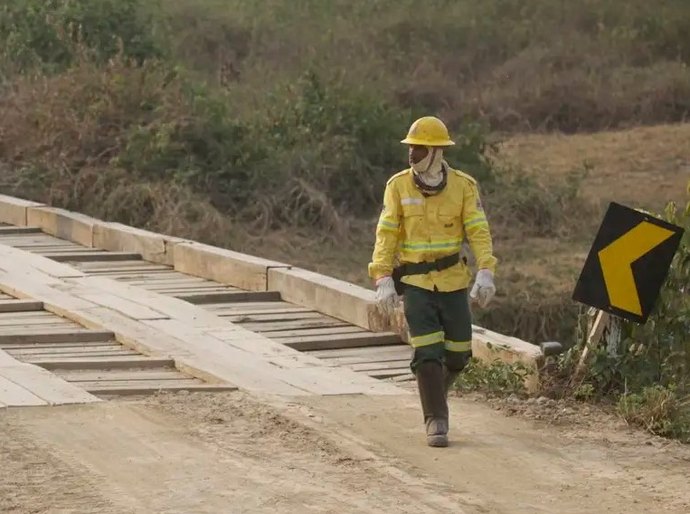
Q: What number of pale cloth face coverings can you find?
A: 1